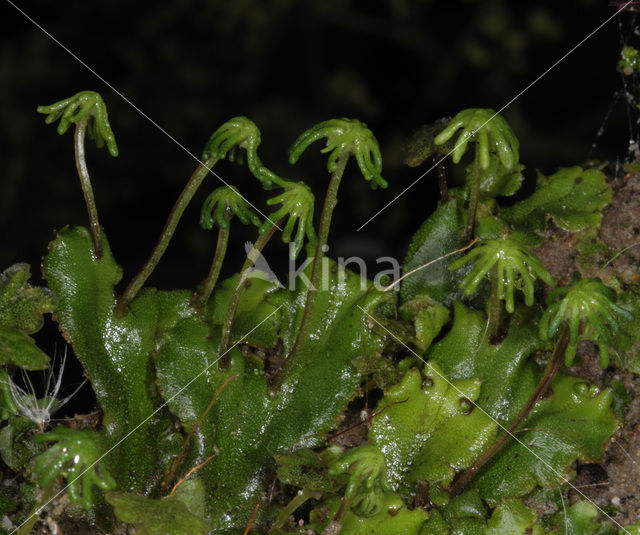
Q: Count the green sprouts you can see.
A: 10